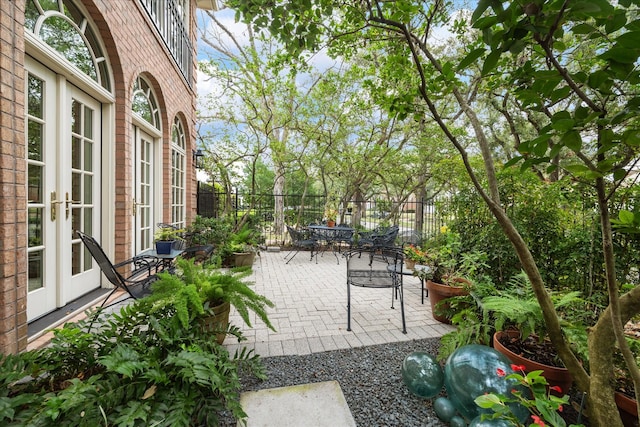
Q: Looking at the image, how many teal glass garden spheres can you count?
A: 5